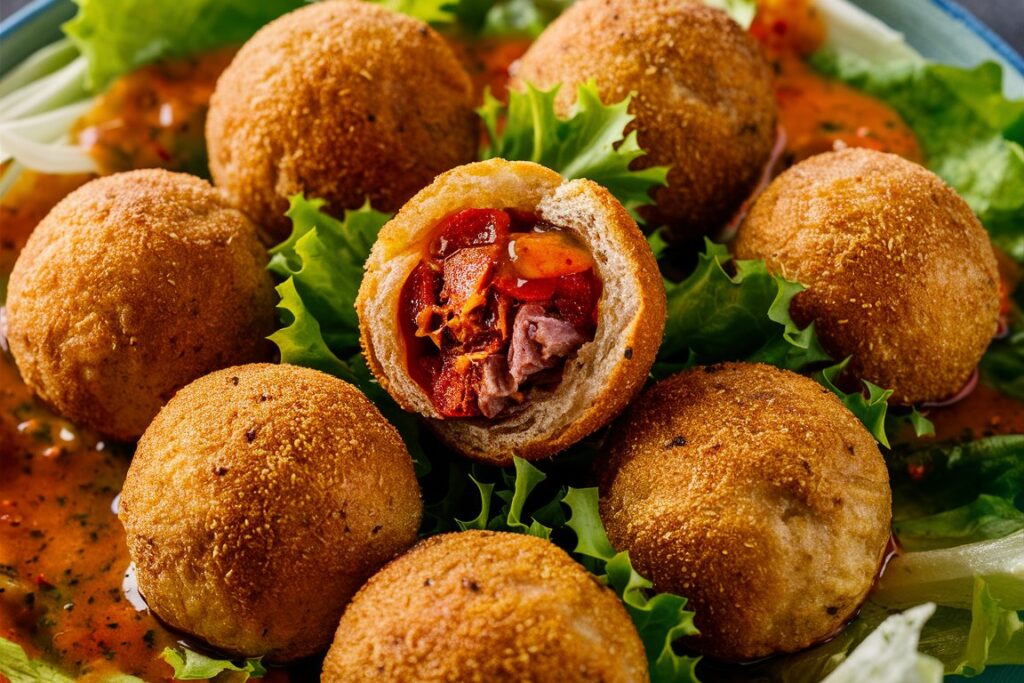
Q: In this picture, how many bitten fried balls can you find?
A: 1